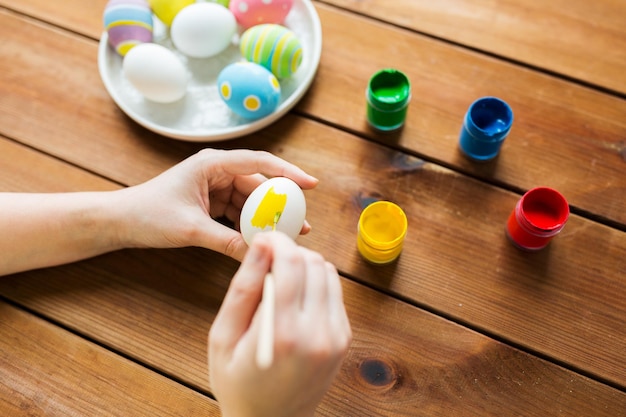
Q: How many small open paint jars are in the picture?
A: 4